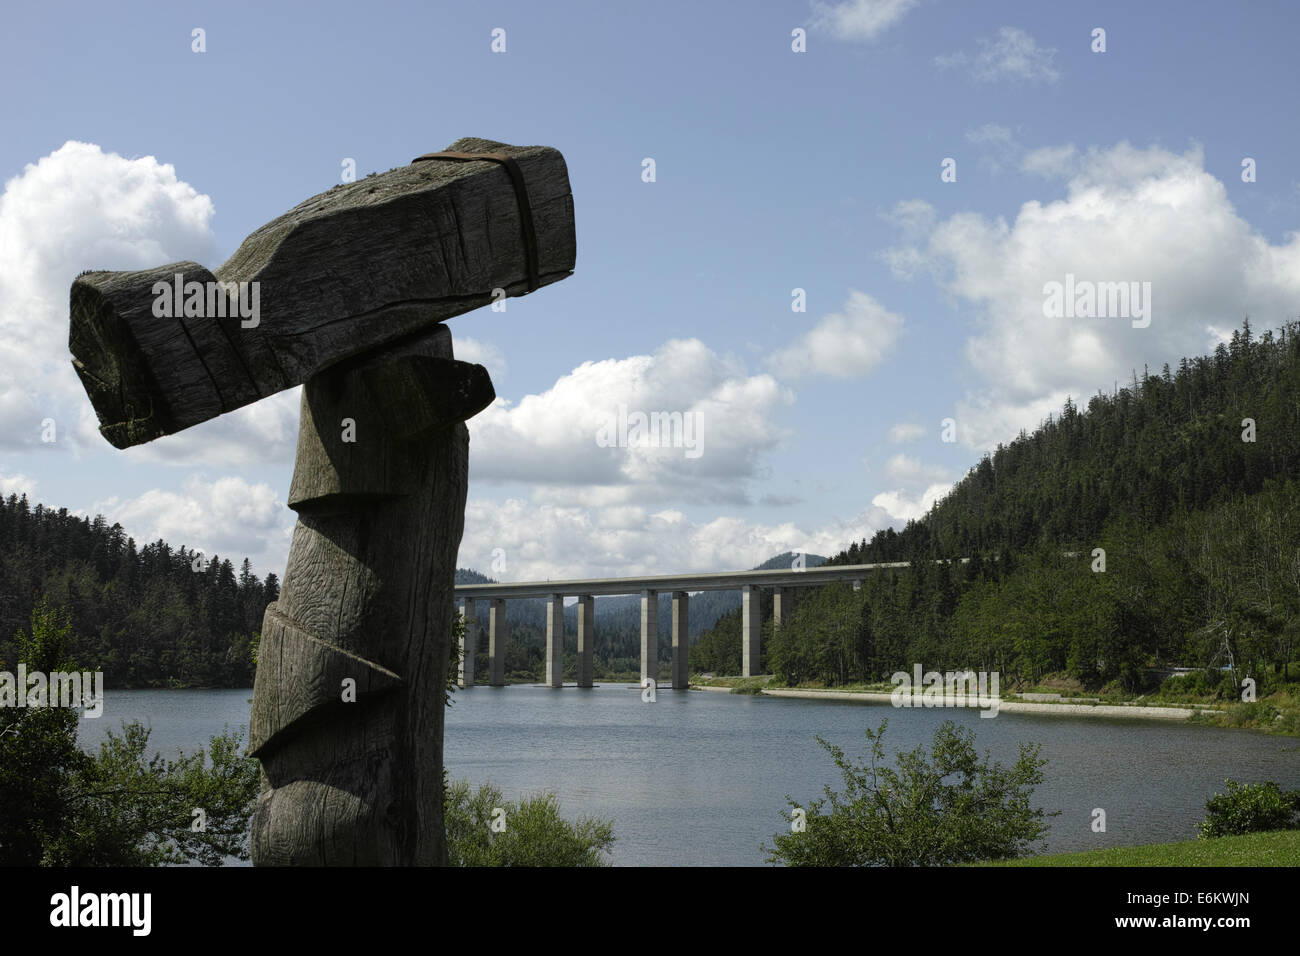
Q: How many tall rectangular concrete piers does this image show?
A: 8